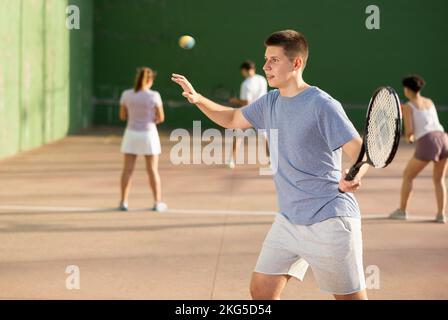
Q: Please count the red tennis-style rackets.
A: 0